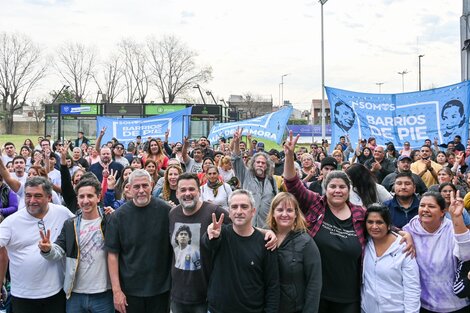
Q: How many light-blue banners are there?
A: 3